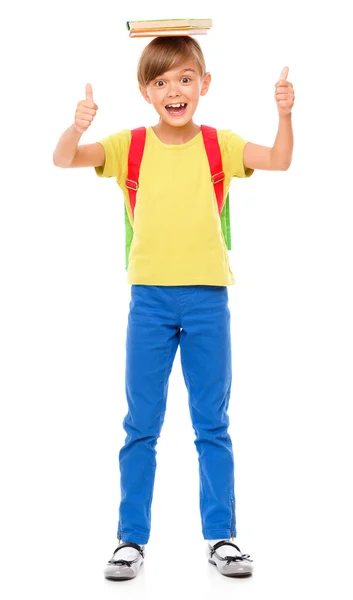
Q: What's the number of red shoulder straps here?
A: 2